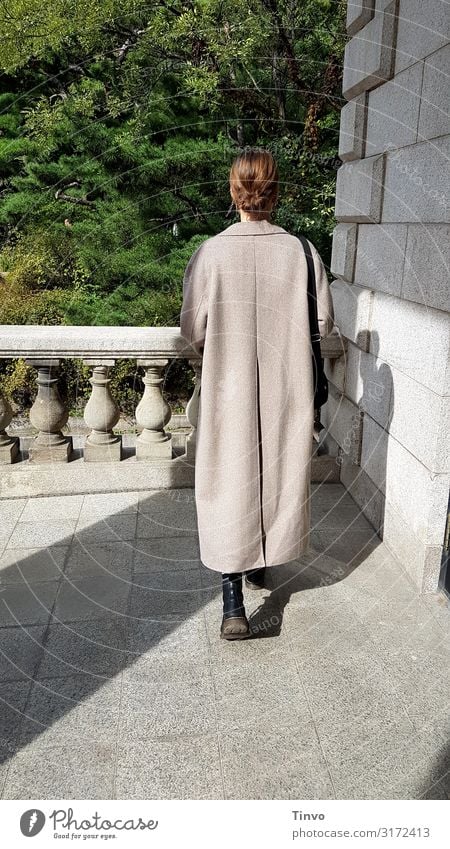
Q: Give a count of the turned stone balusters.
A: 5